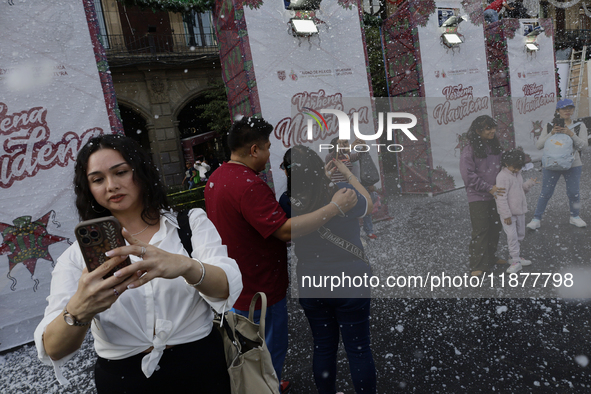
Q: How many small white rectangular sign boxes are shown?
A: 3